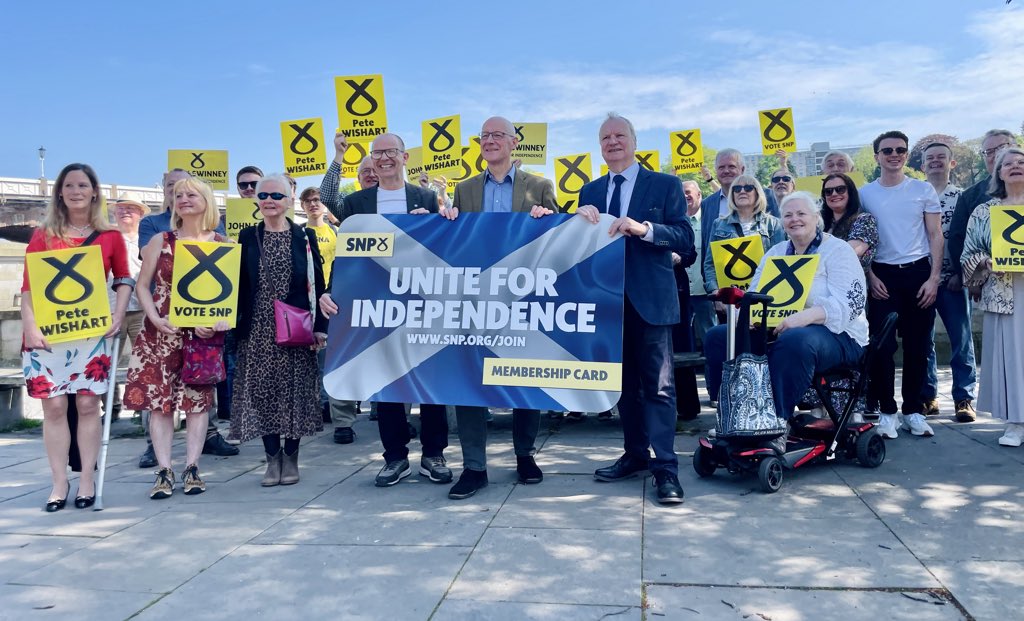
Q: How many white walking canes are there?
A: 1